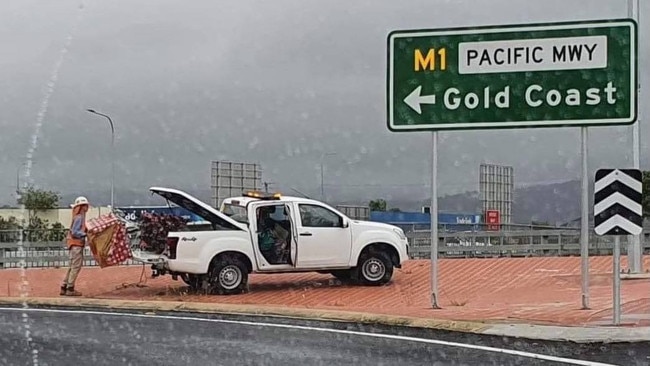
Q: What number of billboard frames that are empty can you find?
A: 2